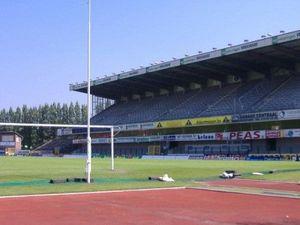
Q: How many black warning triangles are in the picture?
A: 3